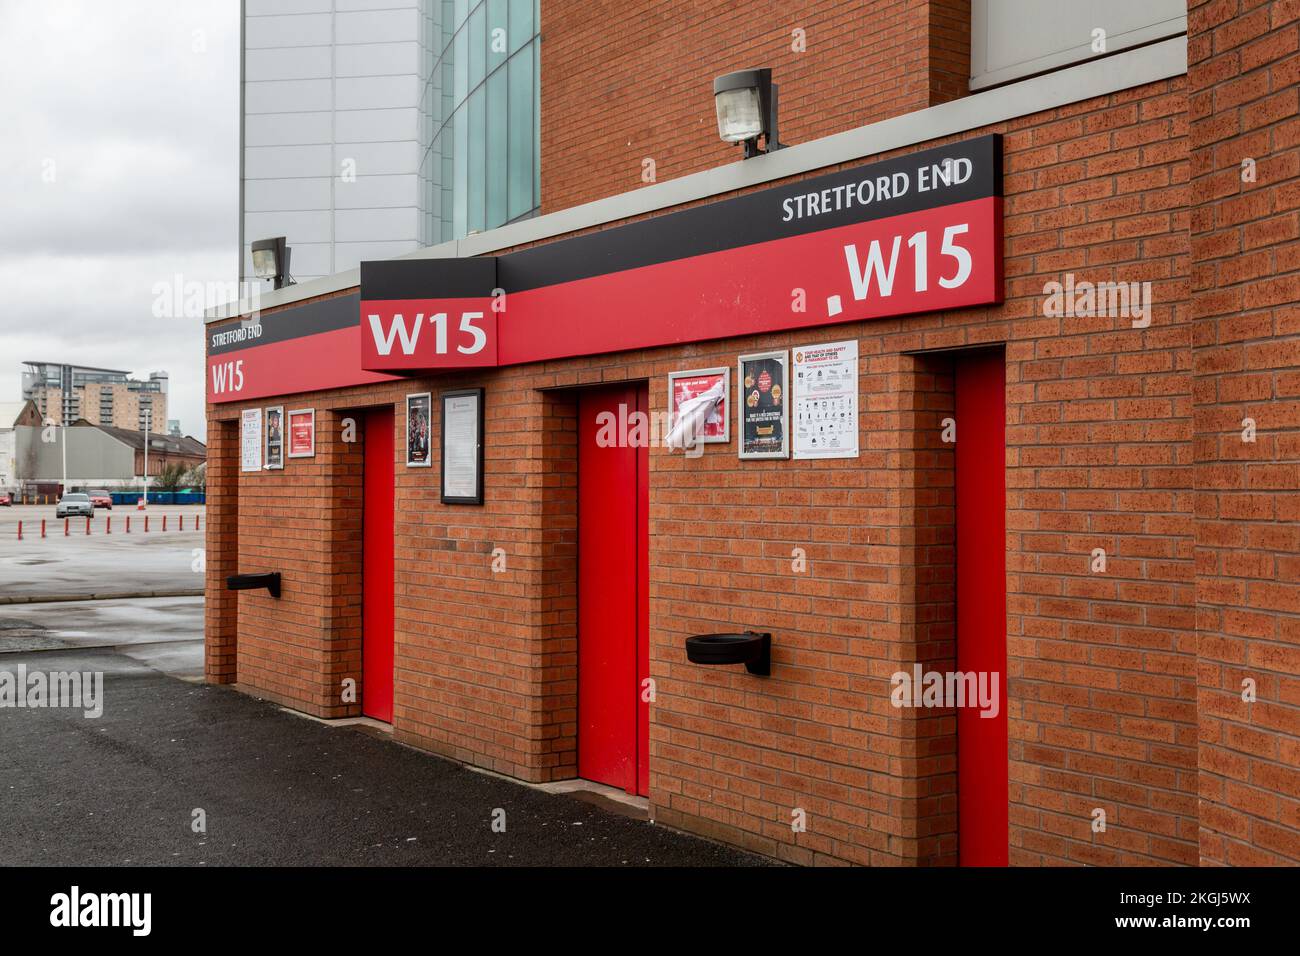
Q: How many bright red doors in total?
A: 3